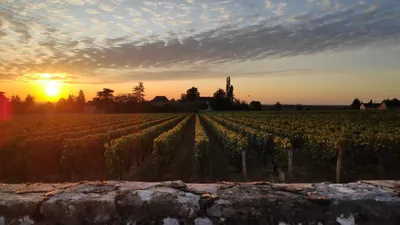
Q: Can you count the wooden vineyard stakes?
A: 3